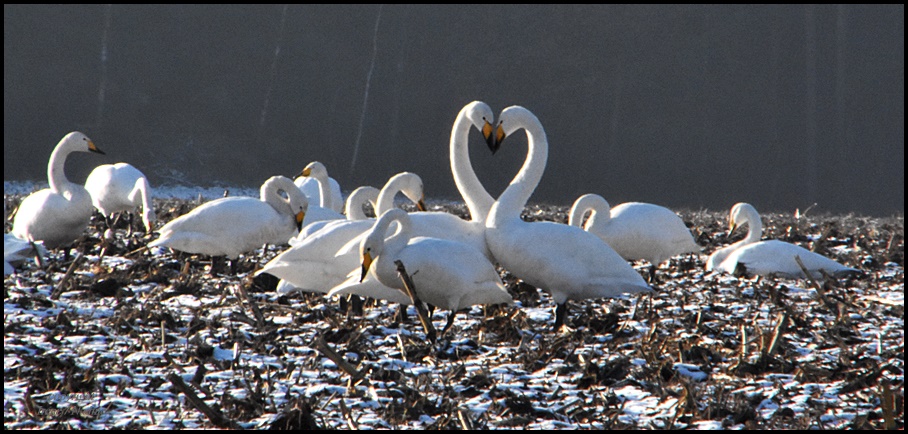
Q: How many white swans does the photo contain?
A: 12